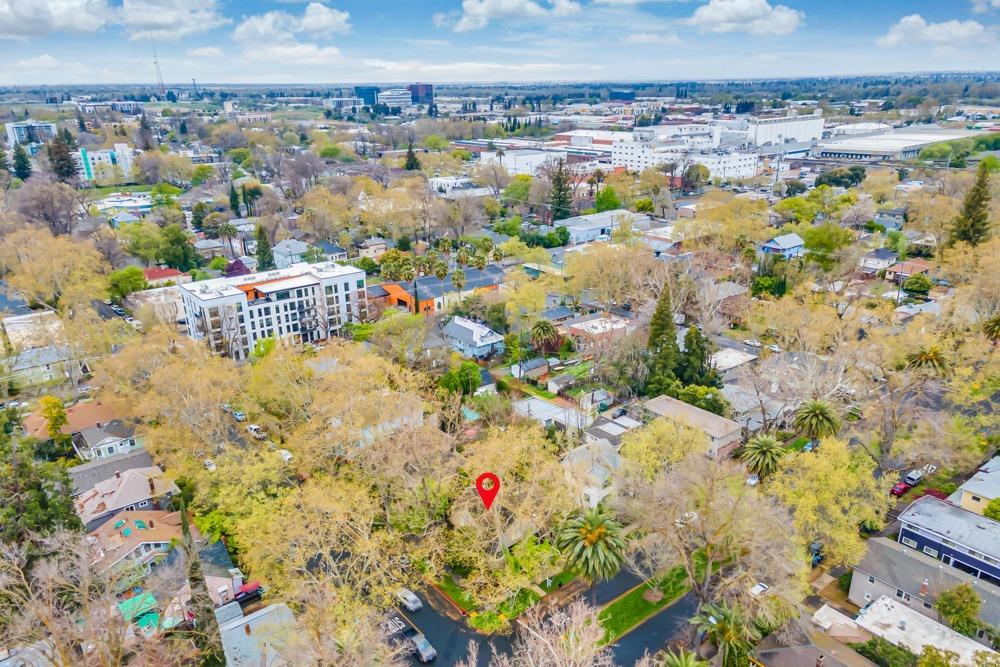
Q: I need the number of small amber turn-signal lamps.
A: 0